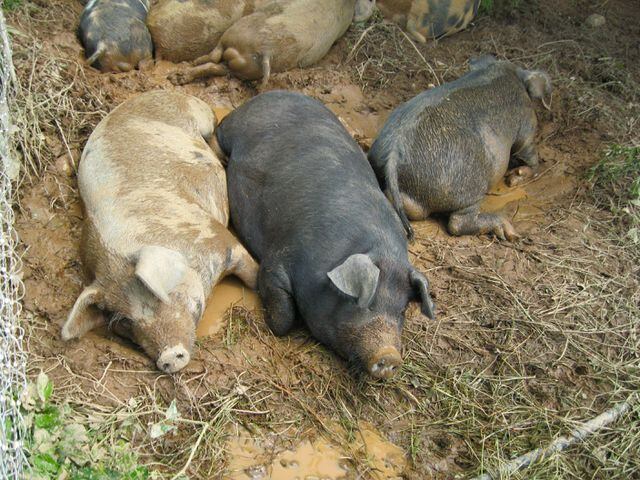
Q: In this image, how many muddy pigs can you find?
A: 7